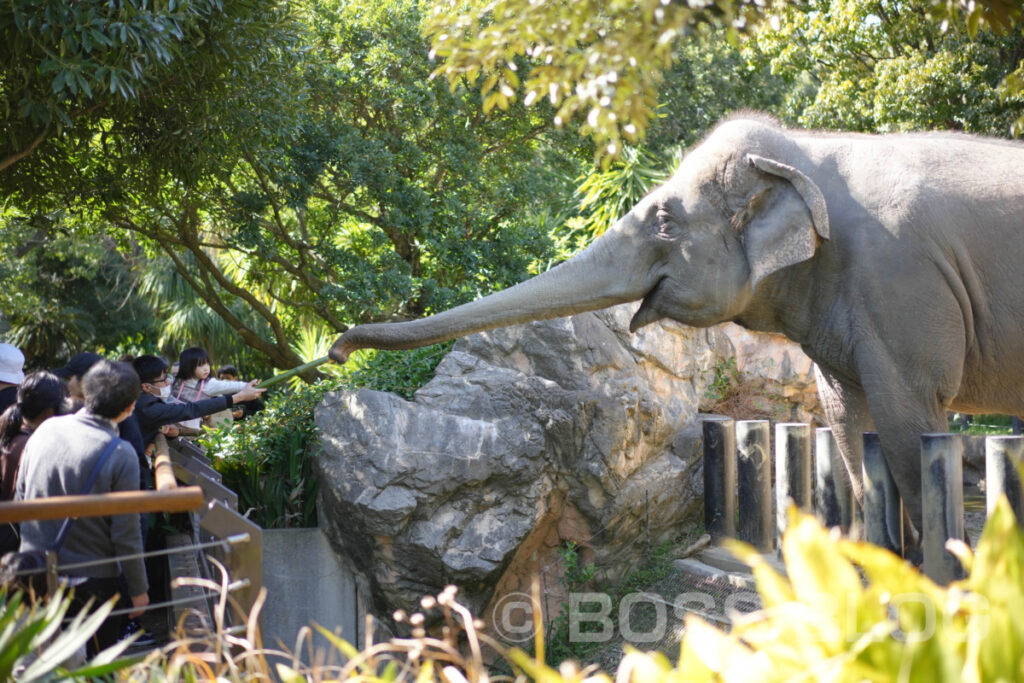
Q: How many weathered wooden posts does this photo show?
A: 7